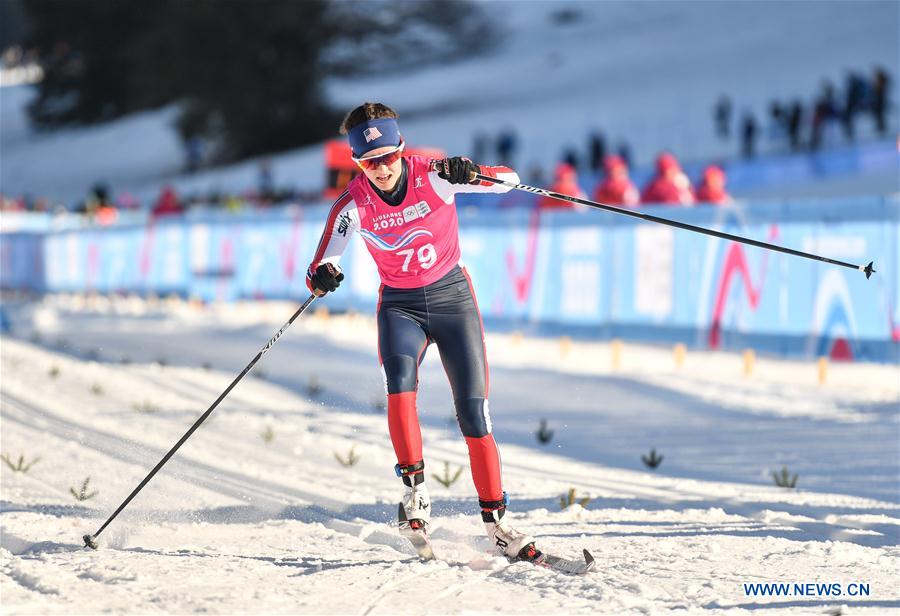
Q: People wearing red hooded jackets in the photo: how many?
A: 4